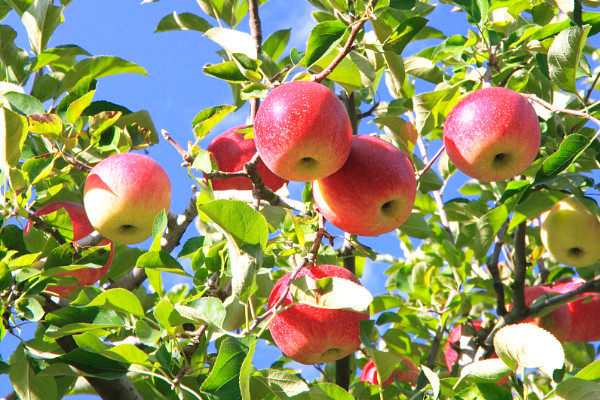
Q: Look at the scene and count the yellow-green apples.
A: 1